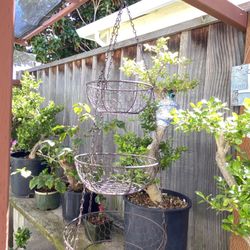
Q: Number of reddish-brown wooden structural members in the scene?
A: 4